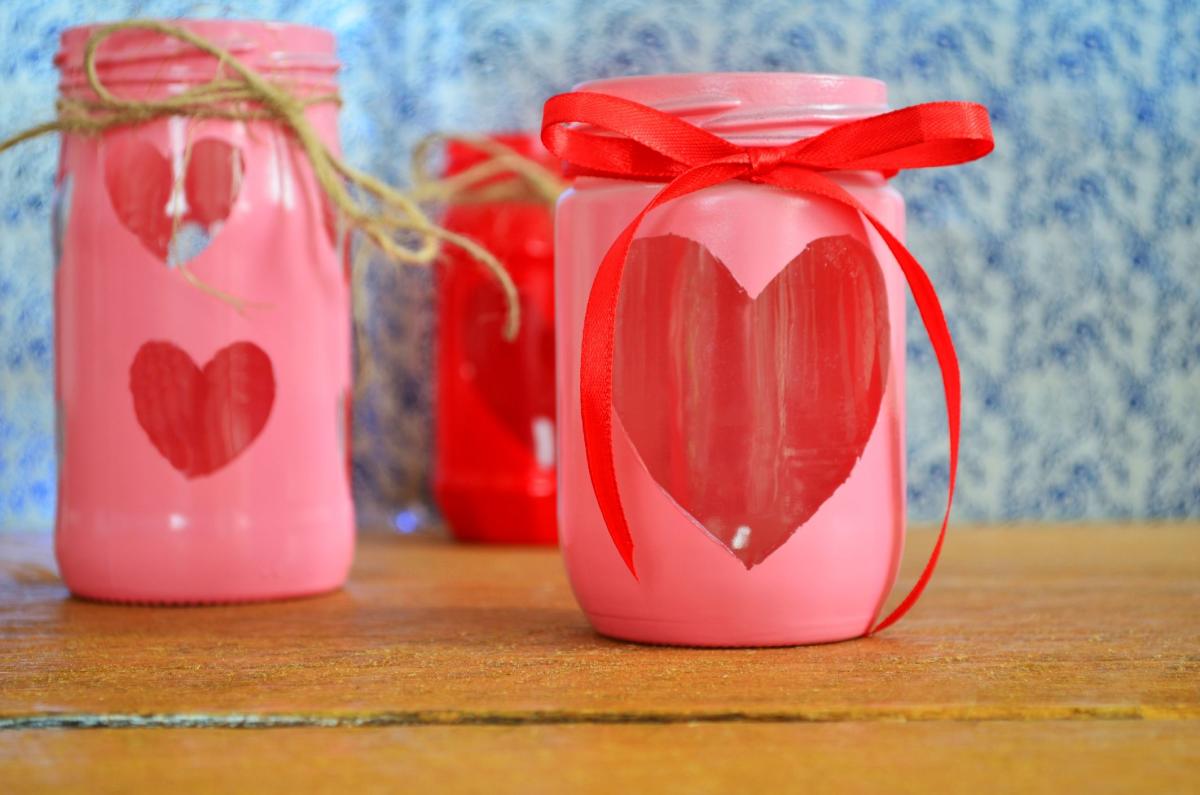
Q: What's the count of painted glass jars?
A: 3